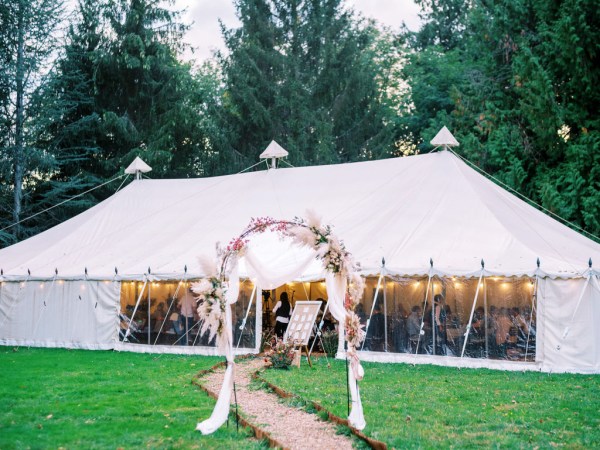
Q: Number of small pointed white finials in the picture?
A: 3